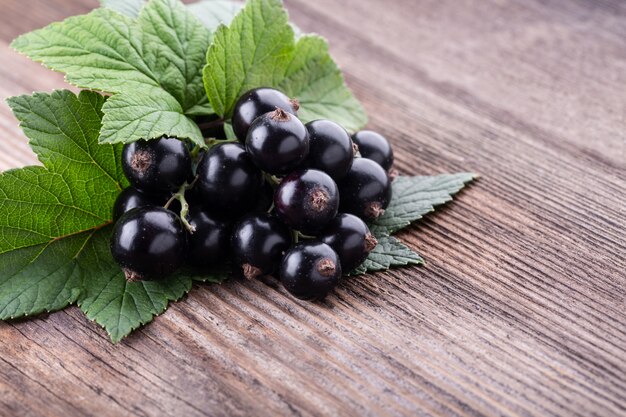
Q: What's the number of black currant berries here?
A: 14